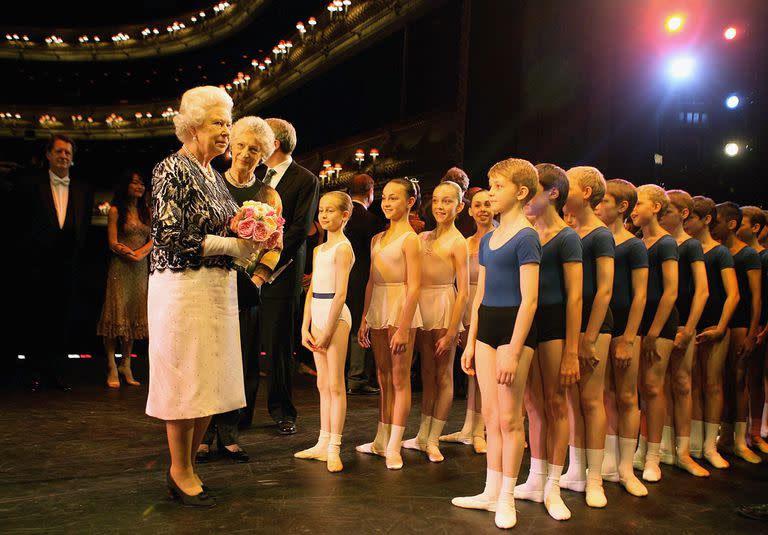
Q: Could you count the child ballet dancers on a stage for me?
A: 14